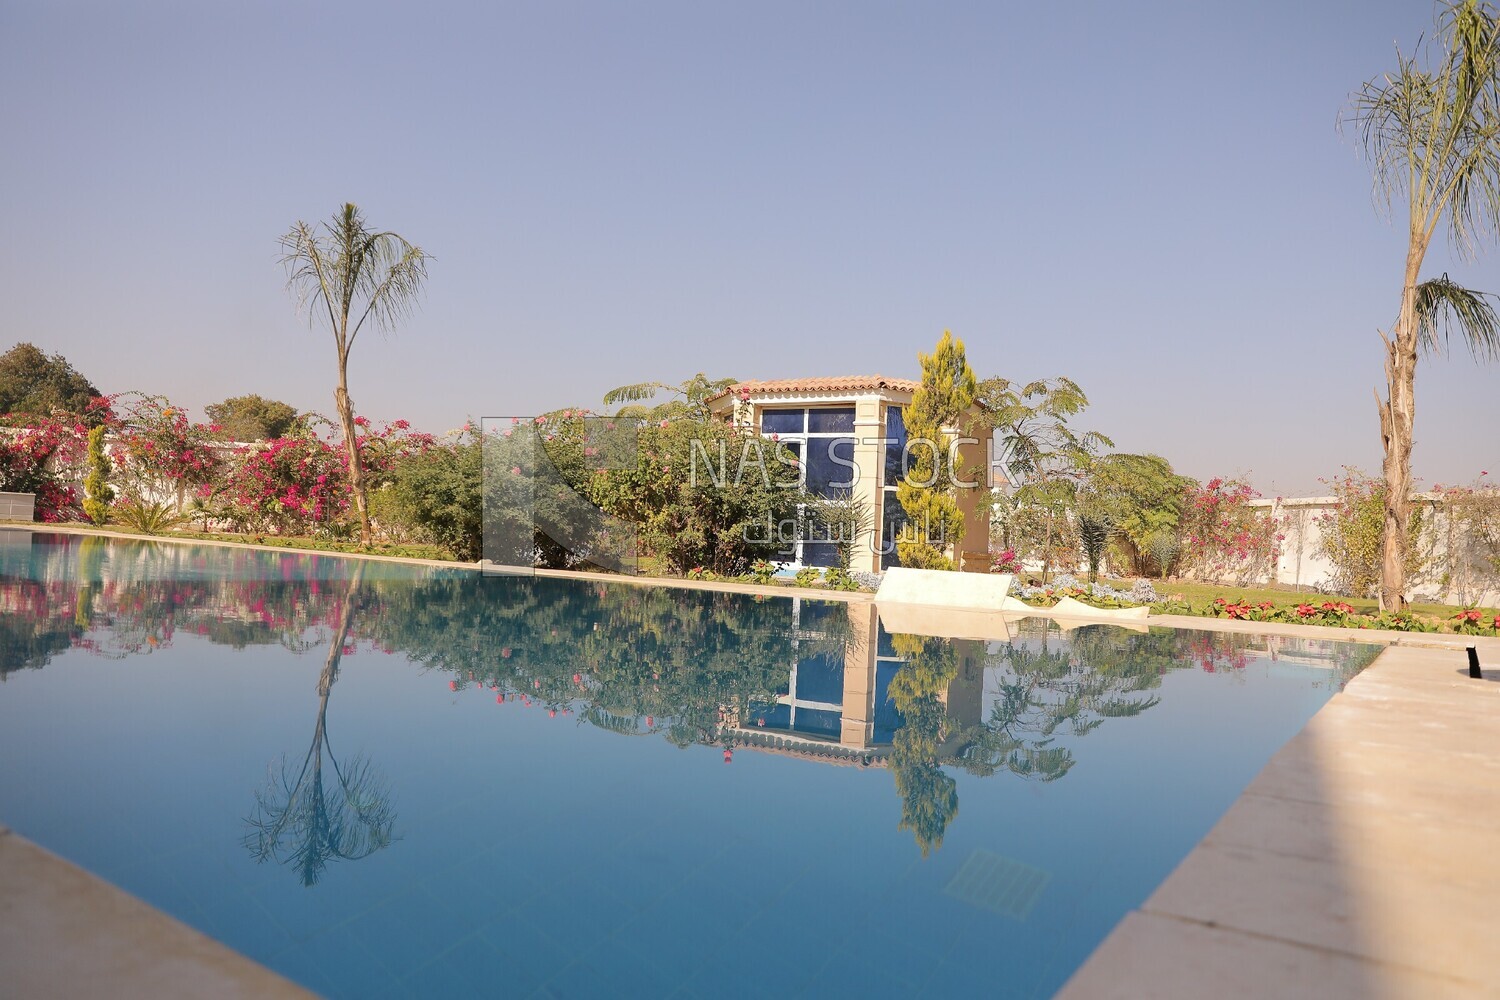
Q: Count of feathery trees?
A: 2